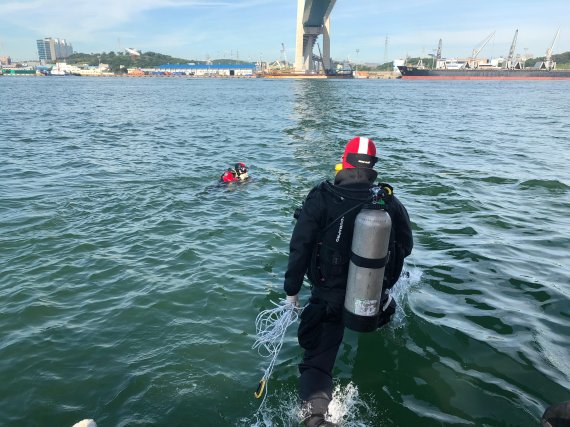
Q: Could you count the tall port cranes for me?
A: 4